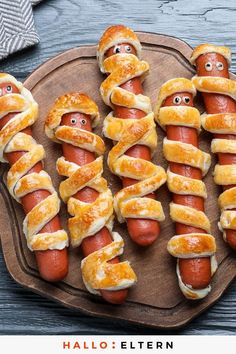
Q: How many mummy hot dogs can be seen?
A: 5